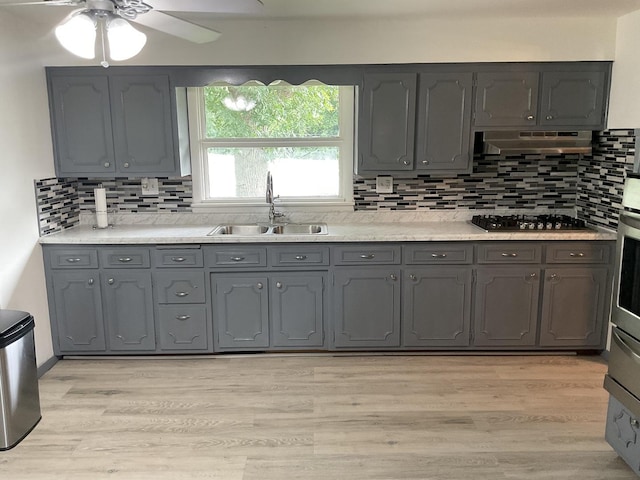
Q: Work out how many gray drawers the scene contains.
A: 11